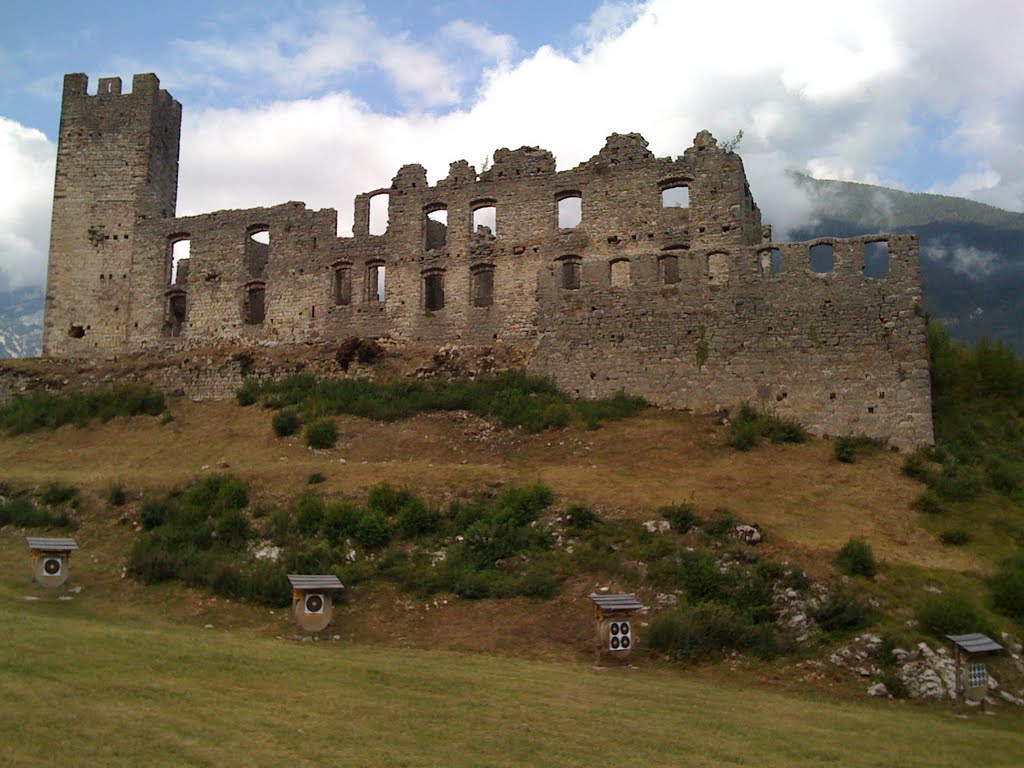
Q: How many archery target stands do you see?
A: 4